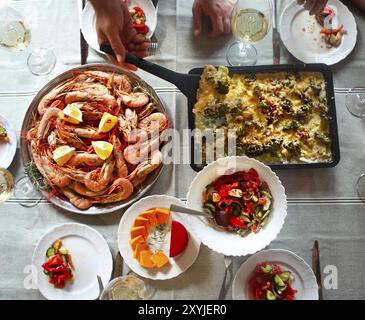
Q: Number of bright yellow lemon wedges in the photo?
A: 4